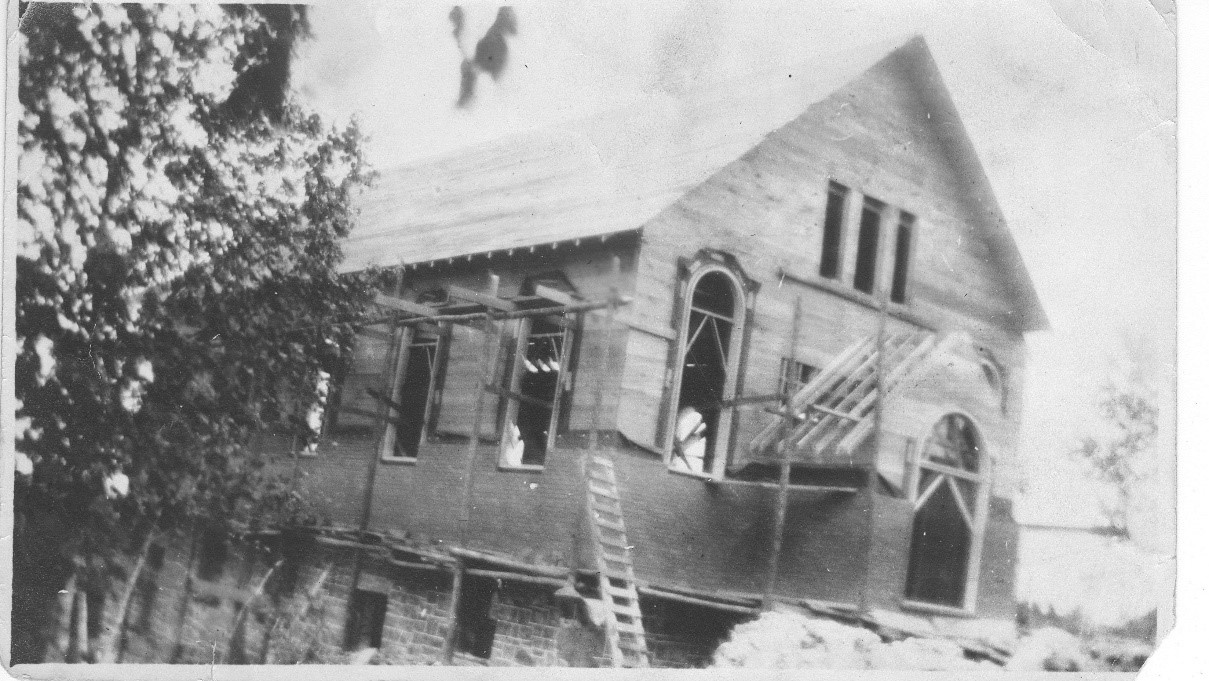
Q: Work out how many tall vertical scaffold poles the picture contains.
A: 5